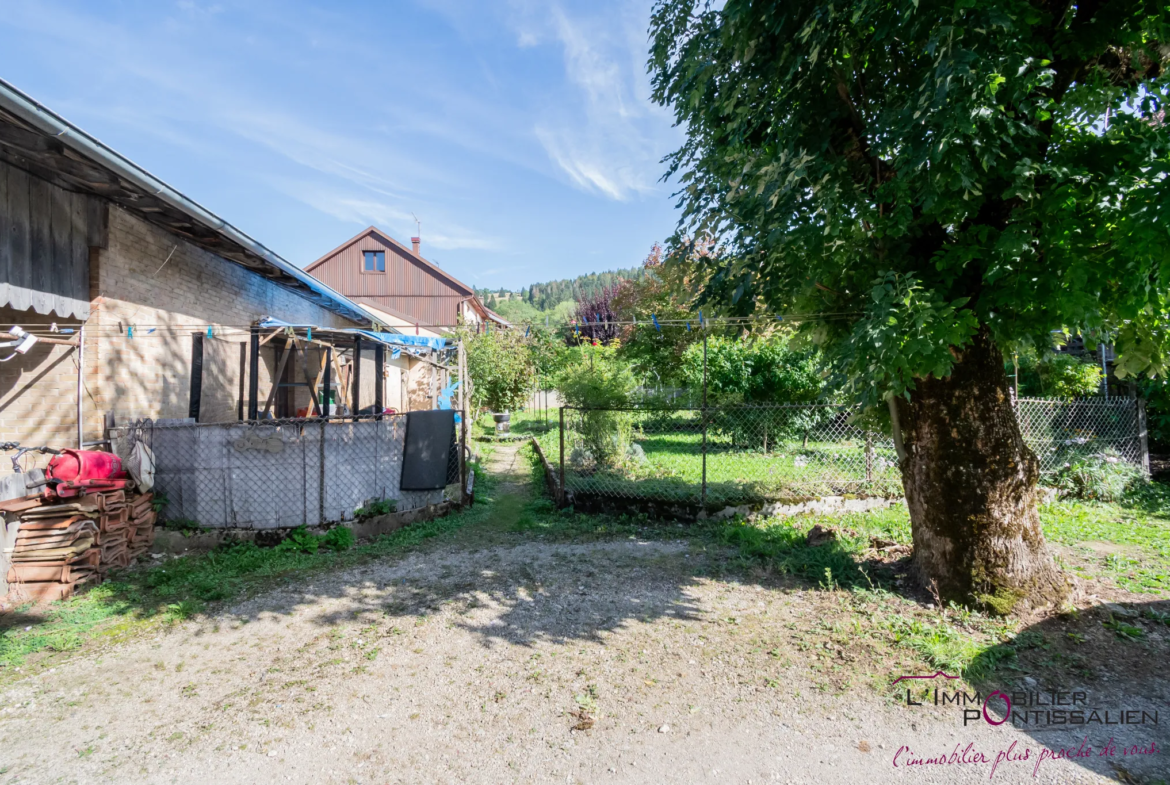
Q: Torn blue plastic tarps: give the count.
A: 1